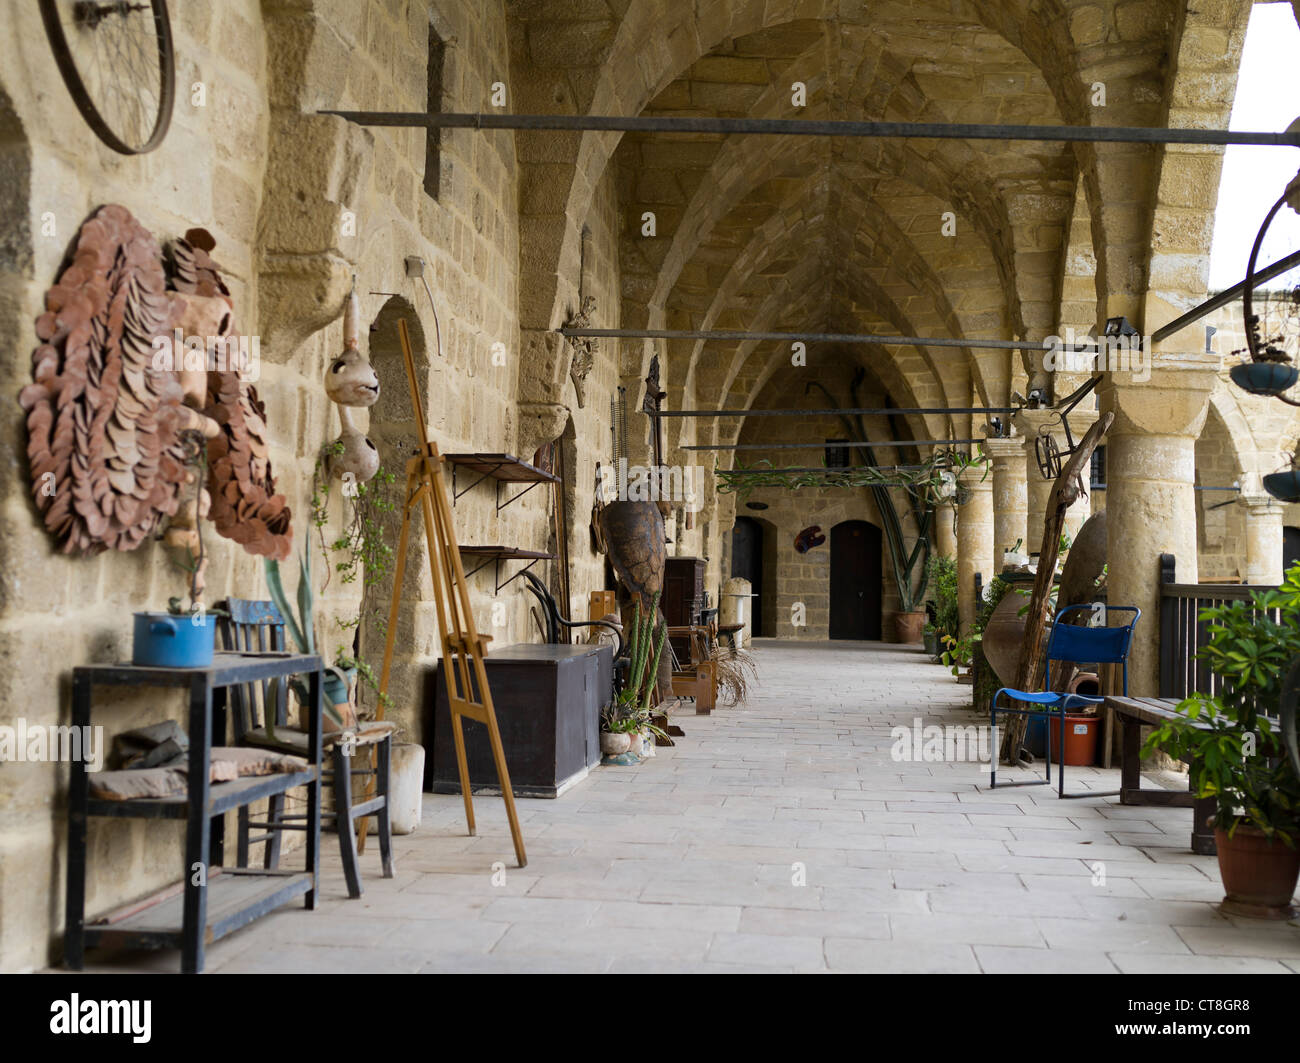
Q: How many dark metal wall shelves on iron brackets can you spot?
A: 2